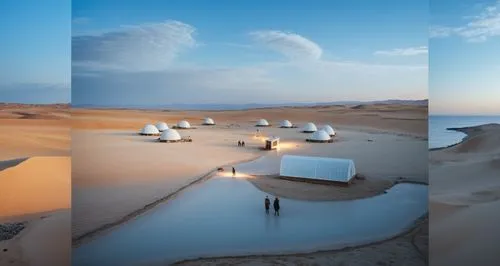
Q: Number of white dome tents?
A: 10